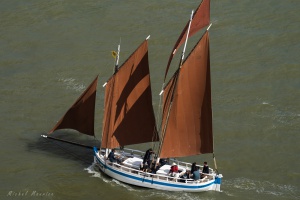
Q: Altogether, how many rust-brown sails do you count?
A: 4